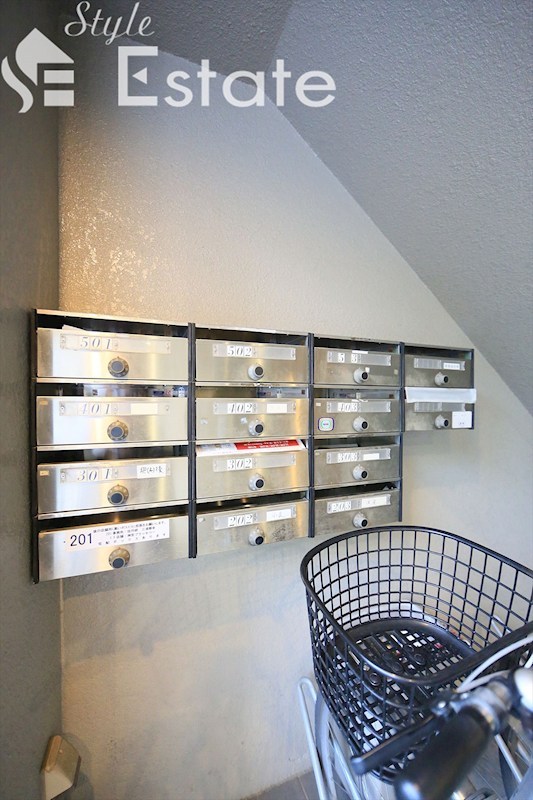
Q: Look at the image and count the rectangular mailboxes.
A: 14